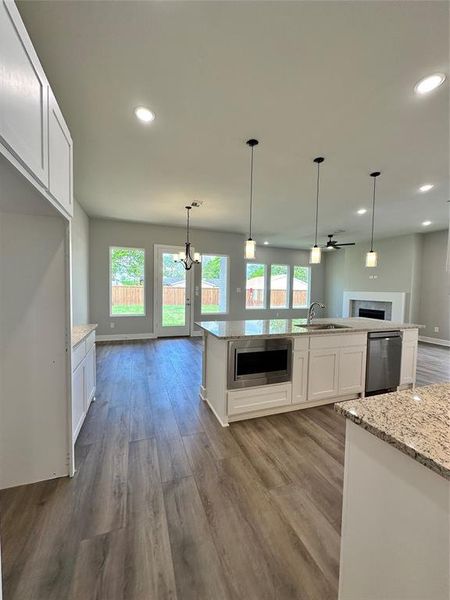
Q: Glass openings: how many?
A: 6